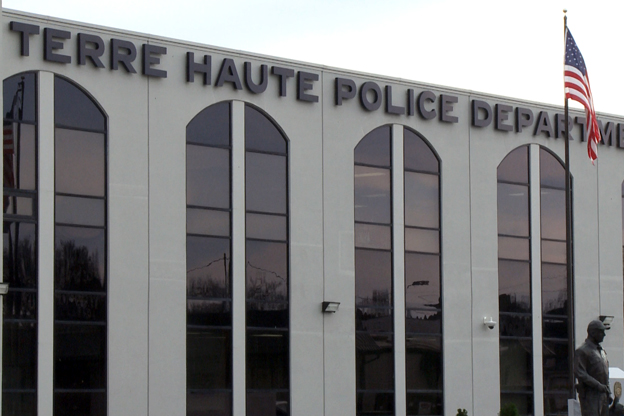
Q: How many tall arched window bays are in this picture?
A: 4